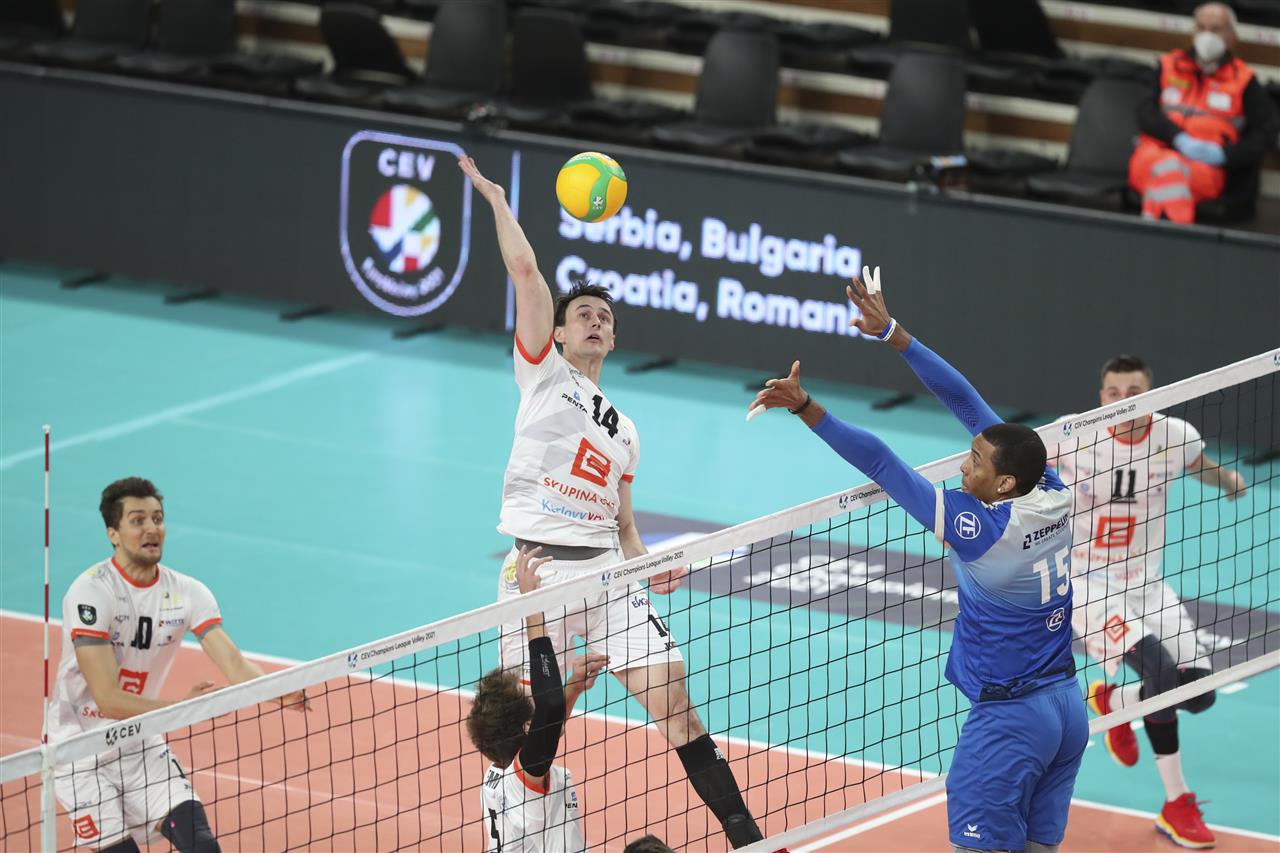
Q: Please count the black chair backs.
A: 11